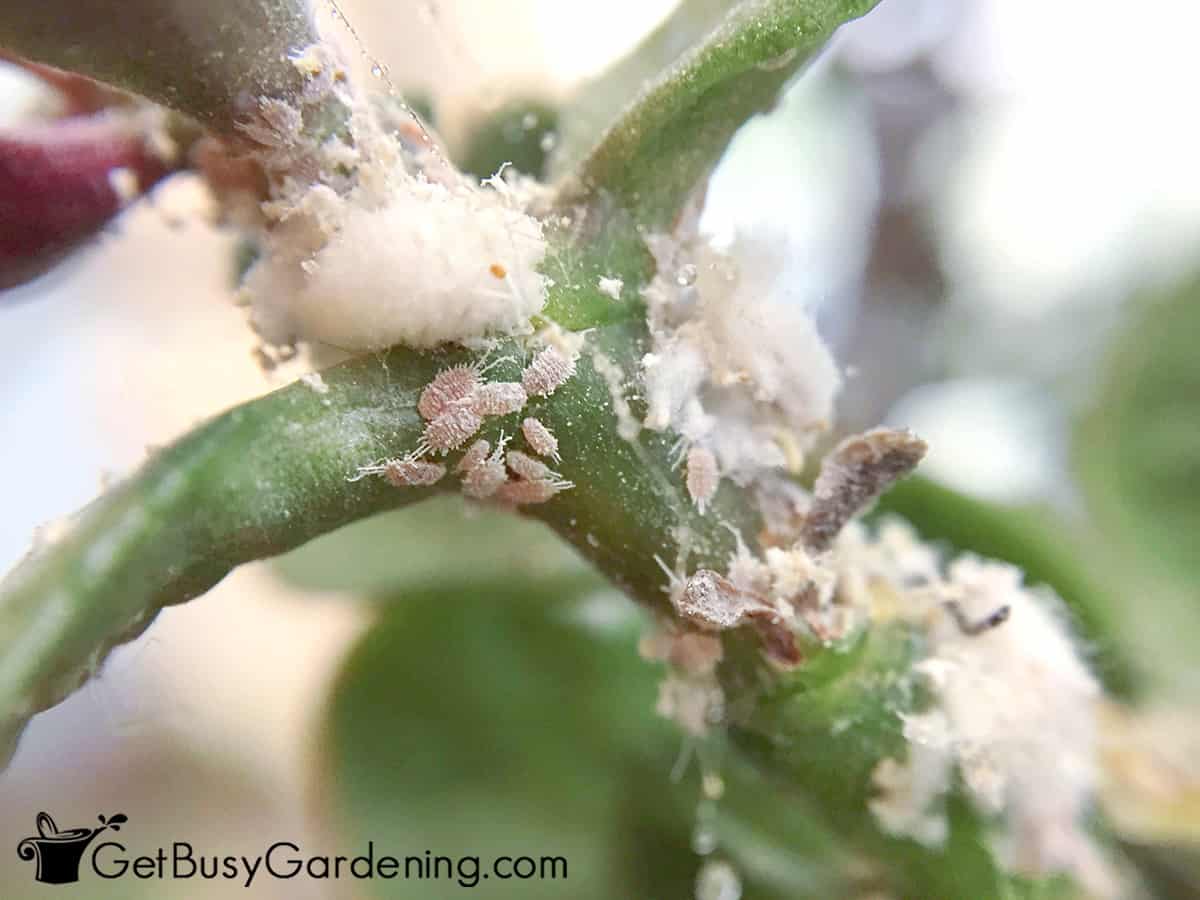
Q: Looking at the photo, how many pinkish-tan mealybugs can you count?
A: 11